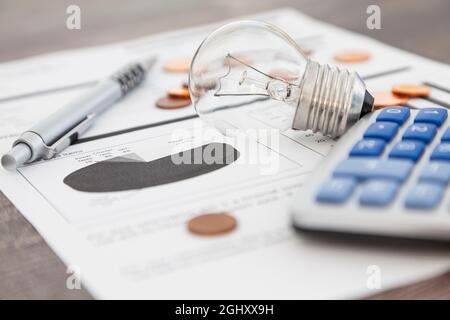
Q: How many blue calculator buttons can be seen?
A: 13